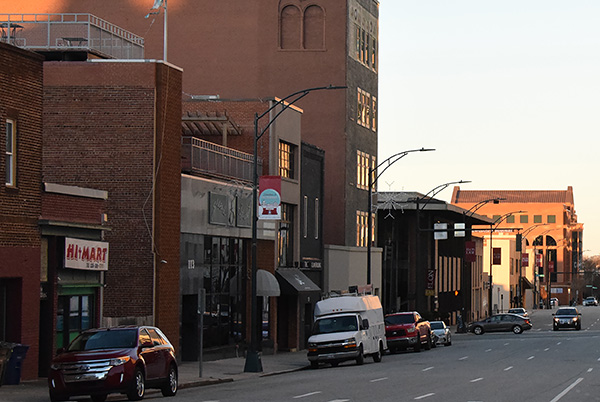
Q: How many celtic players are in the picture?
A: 0